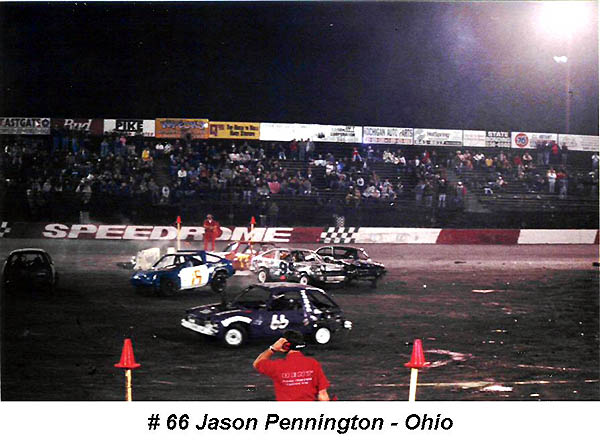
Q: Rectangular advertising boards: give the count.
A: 12